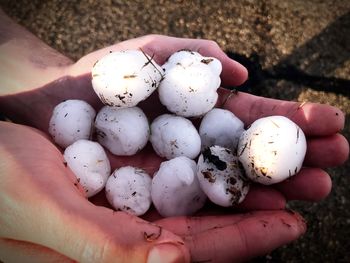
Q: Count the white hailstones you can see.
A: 11